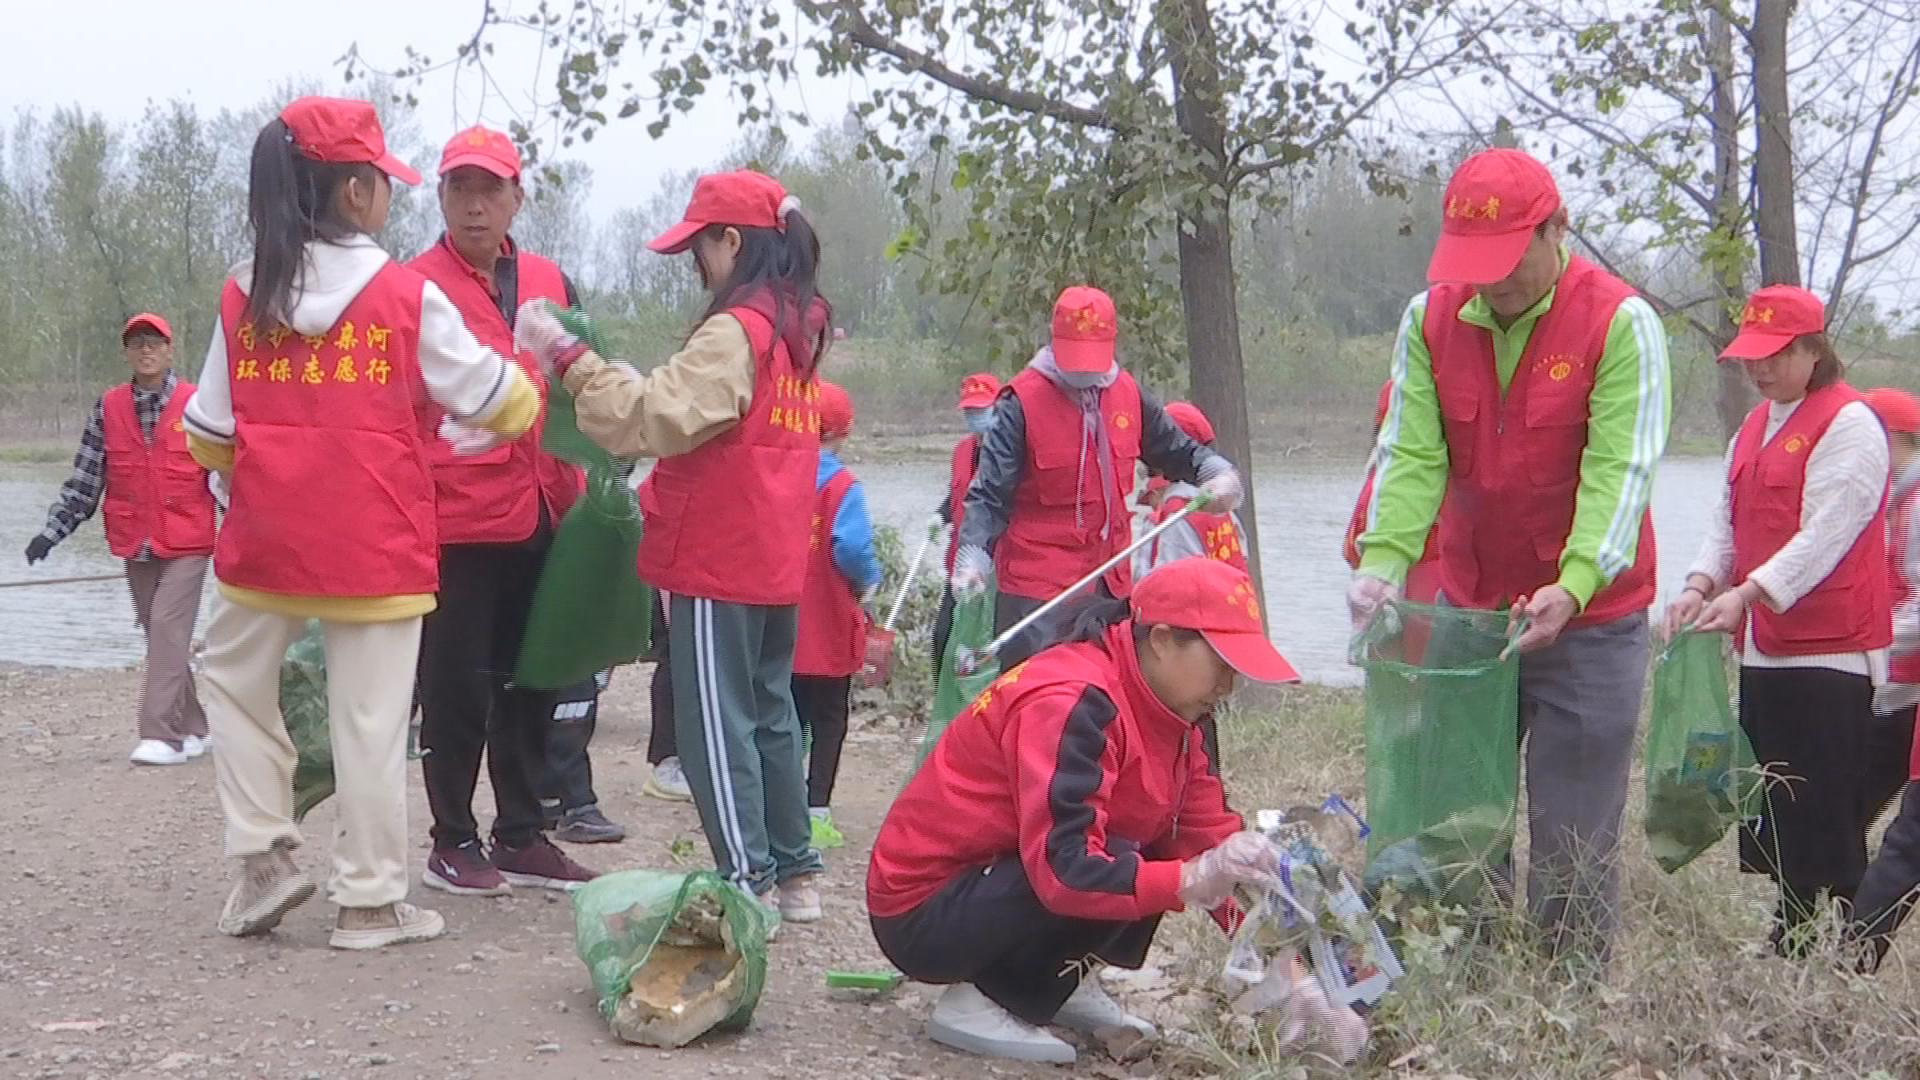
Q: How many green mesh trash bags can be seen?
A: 6